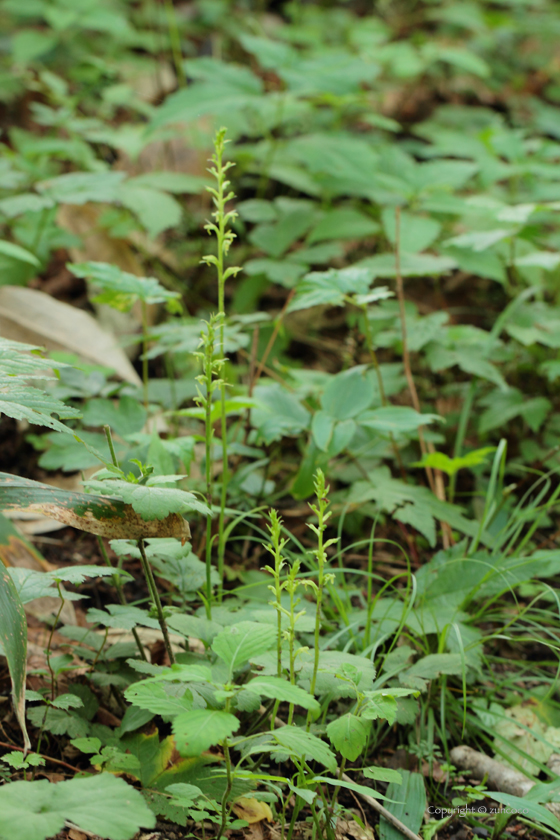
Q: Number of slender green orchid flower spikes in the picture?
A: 5